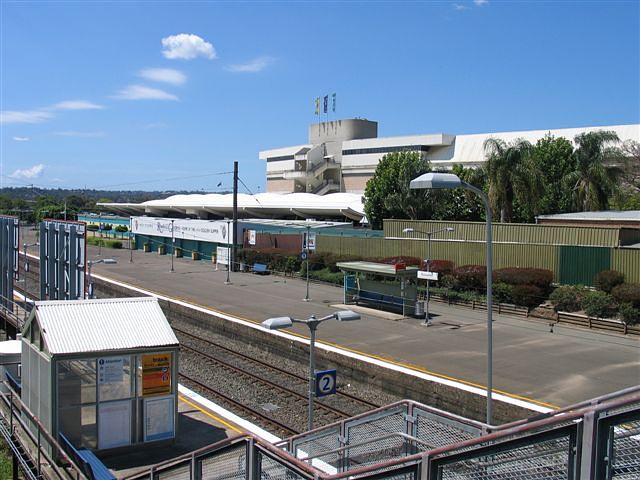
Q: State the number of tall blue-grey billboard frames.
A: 2